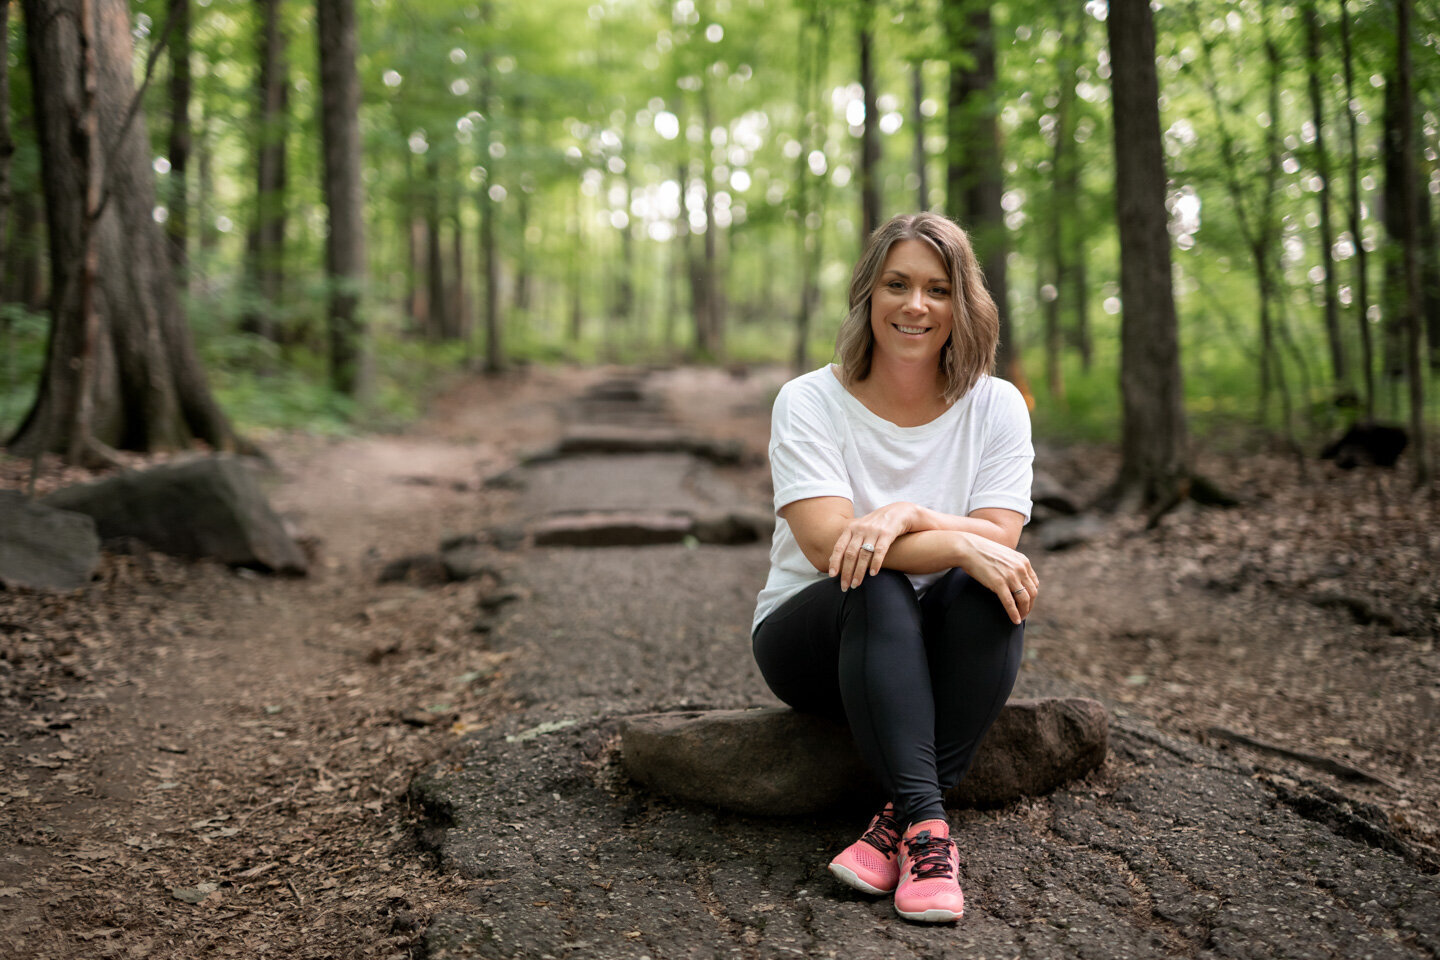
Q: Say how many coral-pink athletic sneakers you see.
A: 2